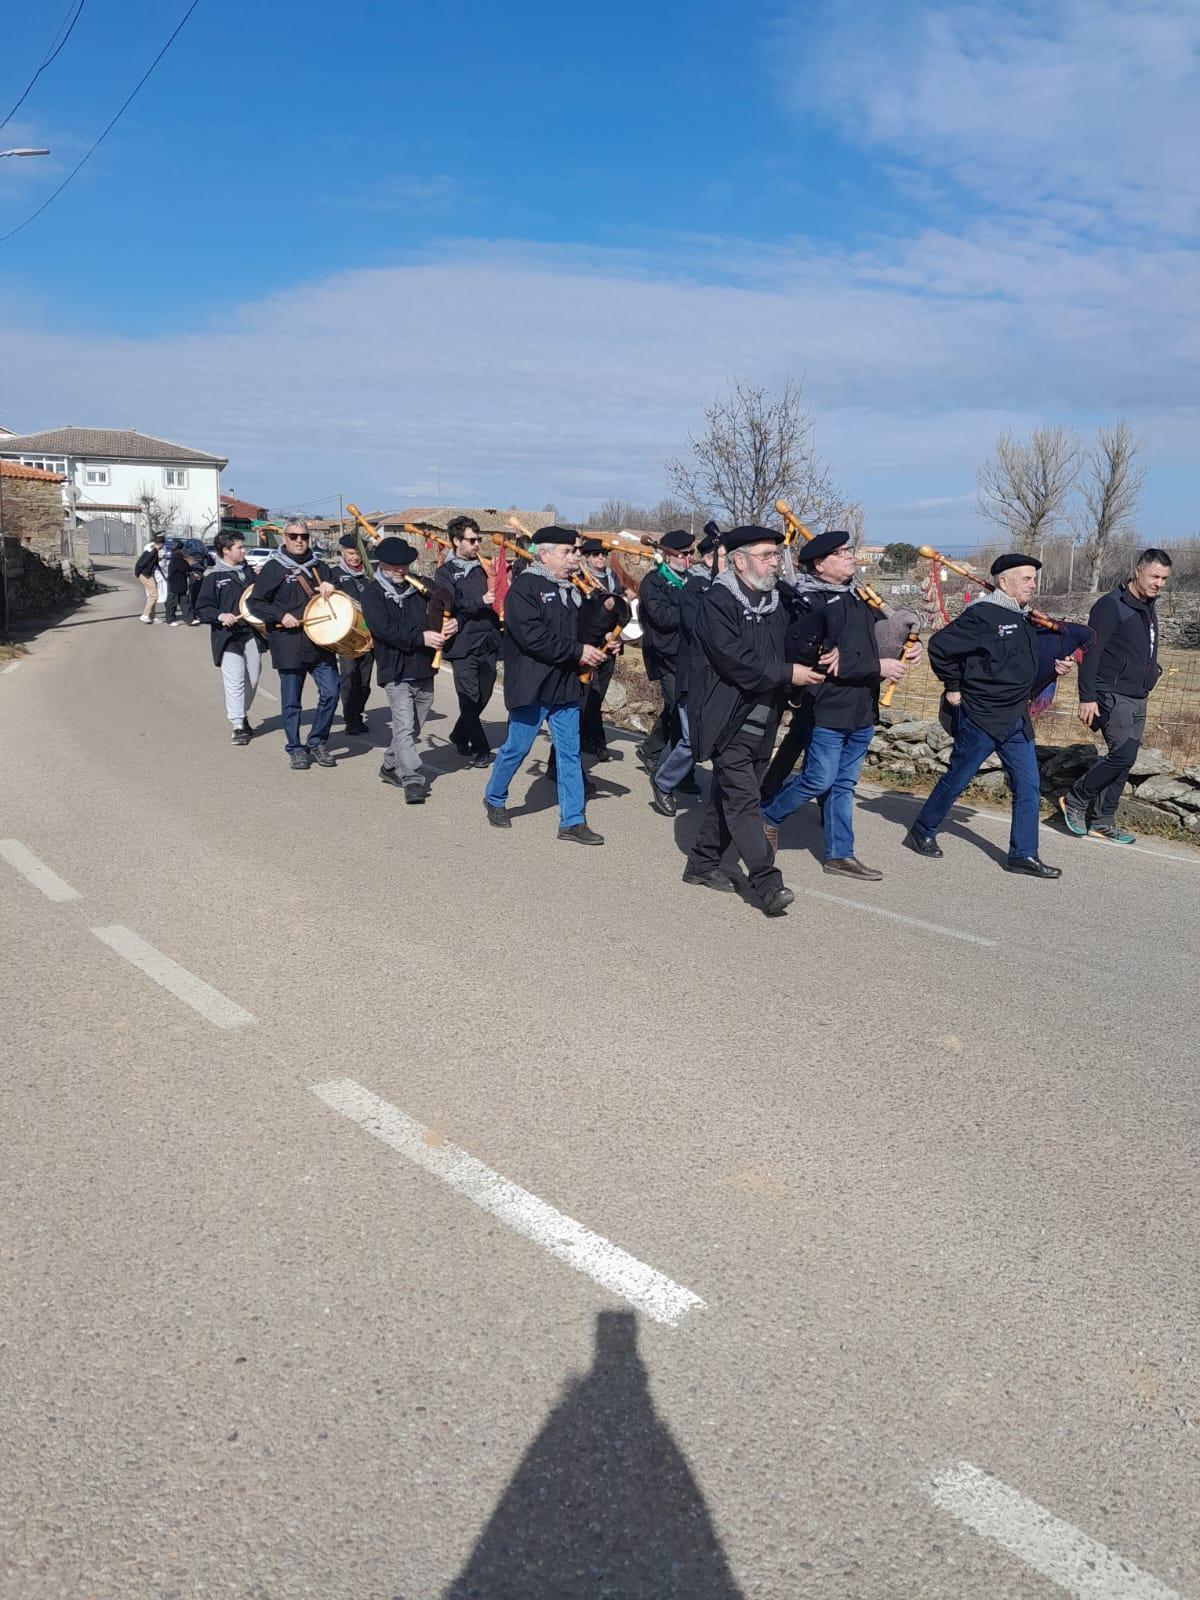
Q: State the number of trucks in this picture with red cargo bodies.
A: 0